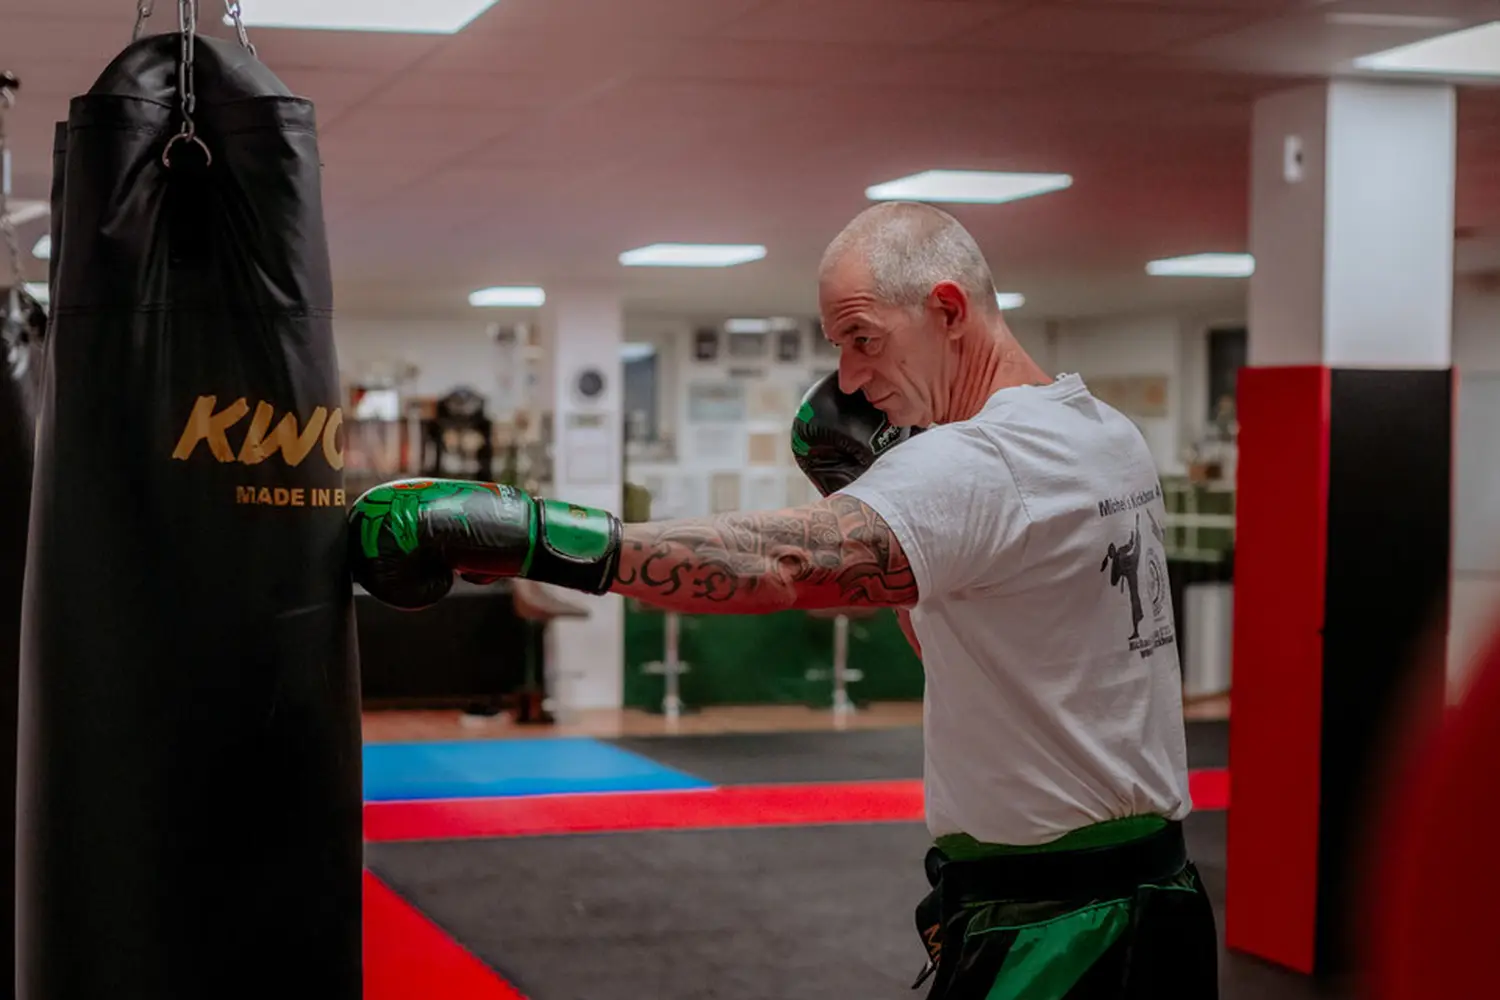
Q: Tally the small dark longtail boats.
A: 0